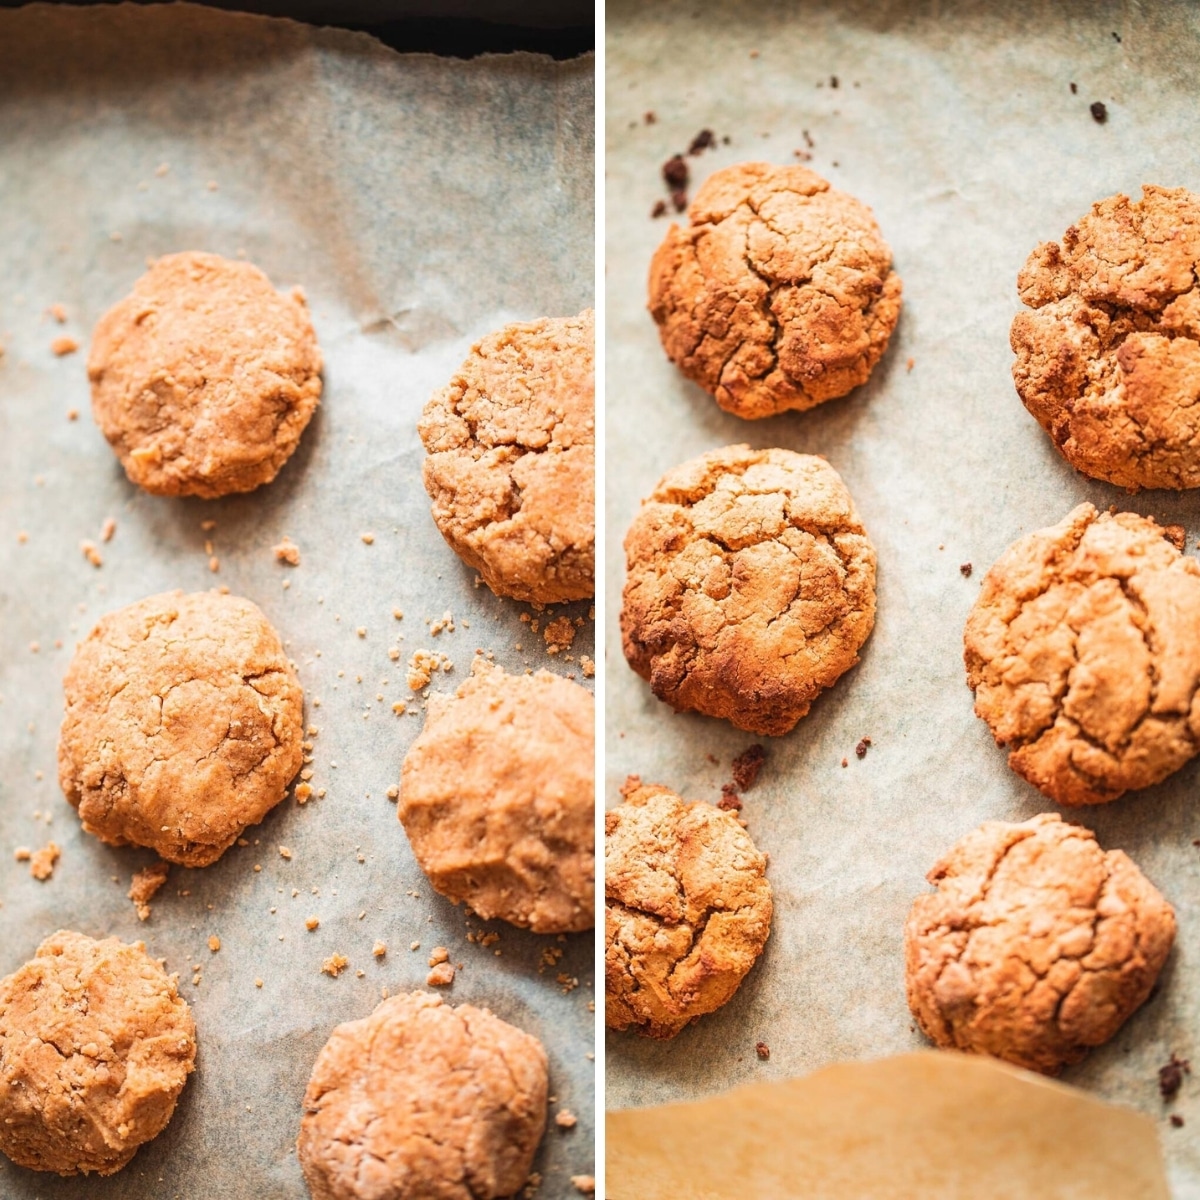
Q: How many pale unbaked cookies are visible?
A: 6